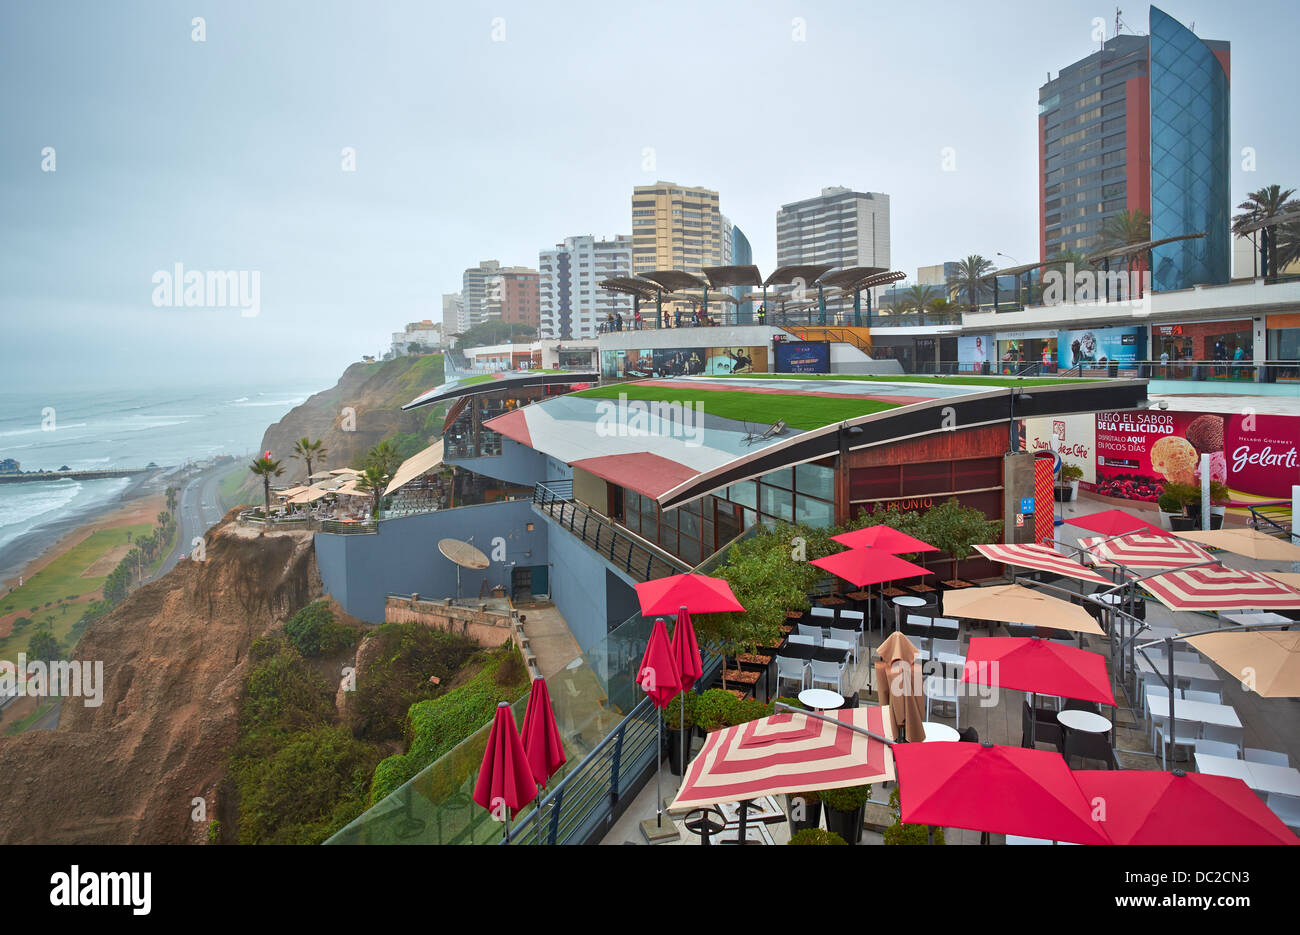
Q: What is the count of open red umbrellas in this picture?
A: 7